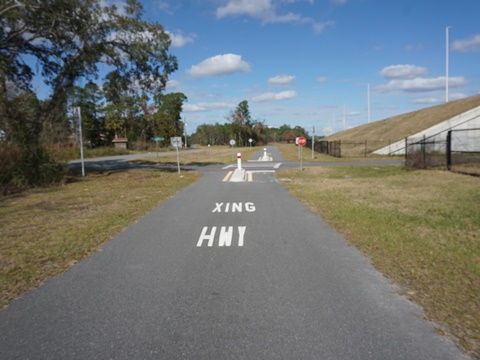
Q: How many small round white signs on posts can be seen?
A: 2